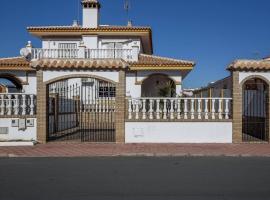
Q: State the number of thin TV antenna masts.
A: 2